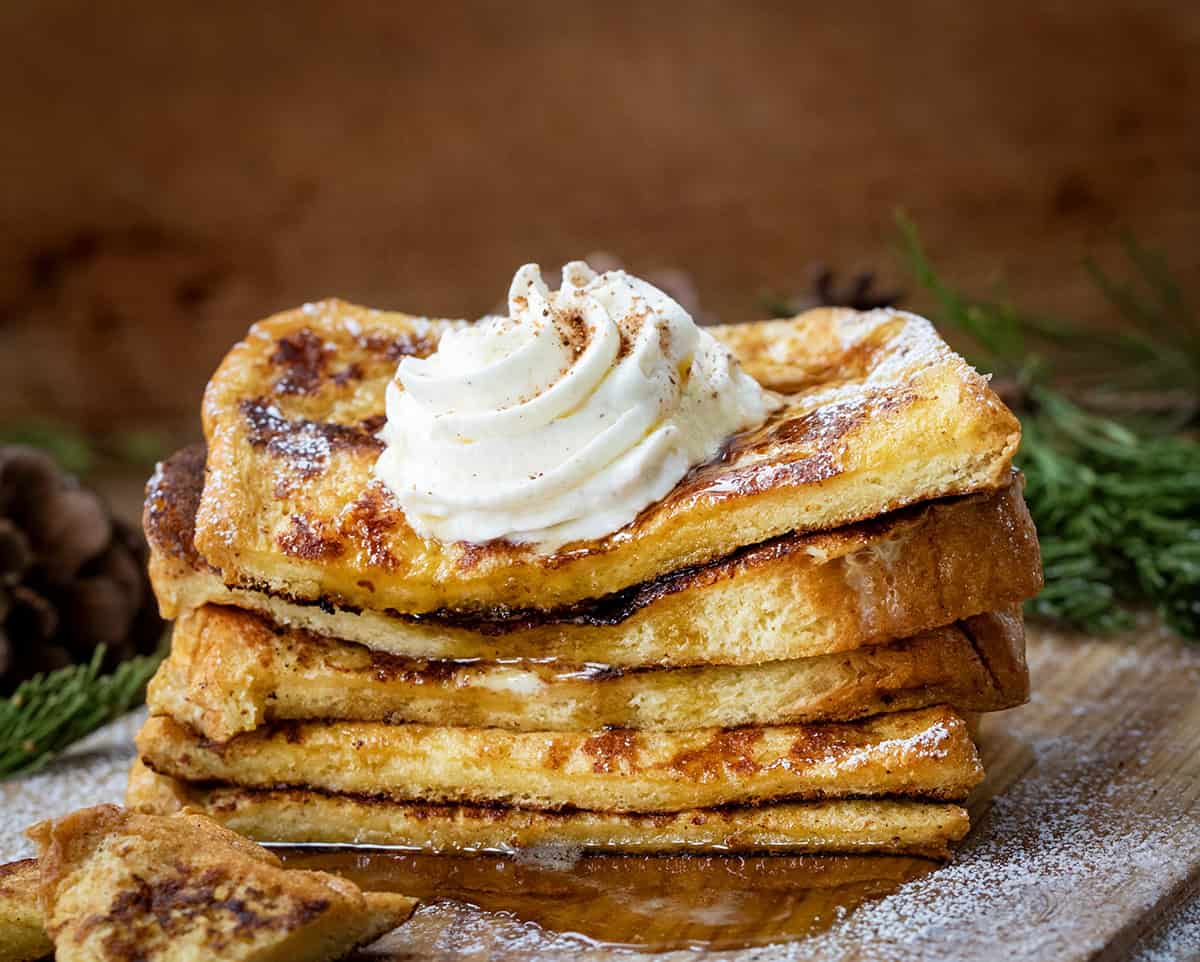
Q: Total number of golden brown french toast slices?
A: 5